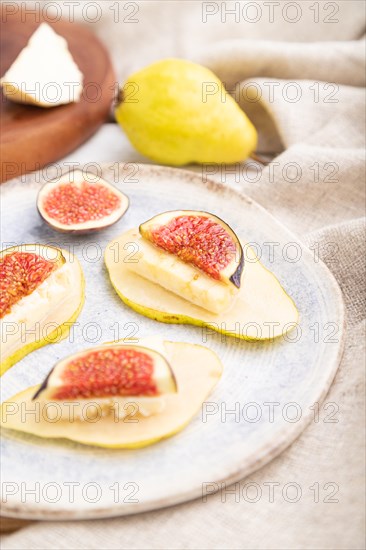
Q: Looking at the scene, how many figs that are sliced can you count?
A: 4